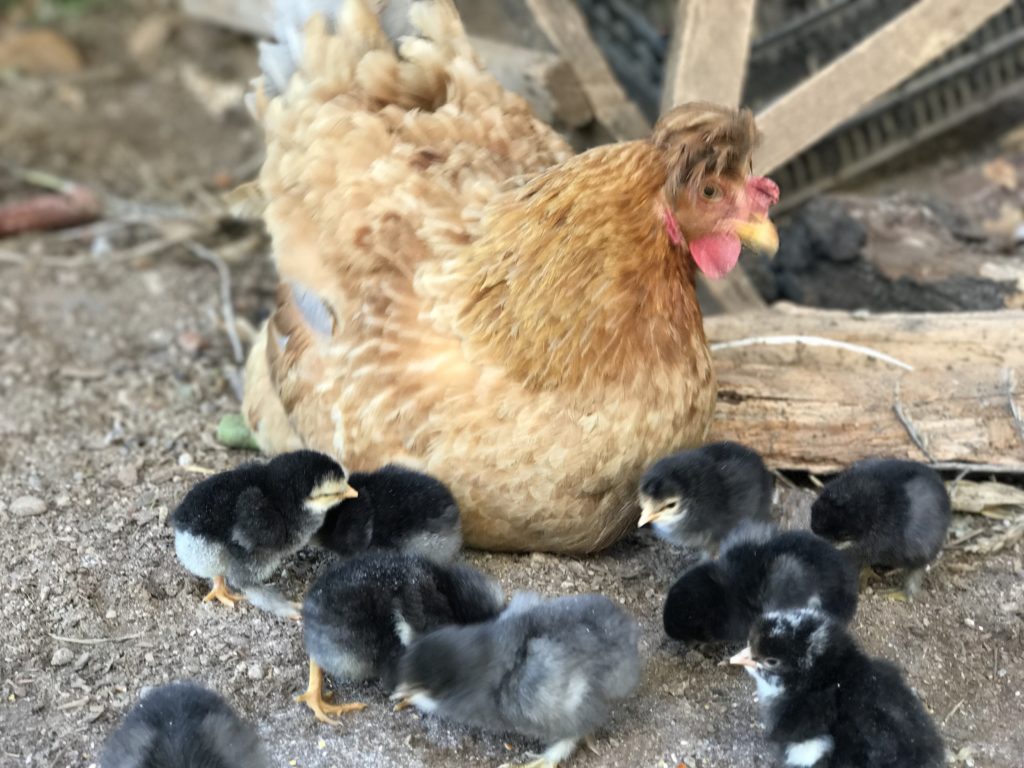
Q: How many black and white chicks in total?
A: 9